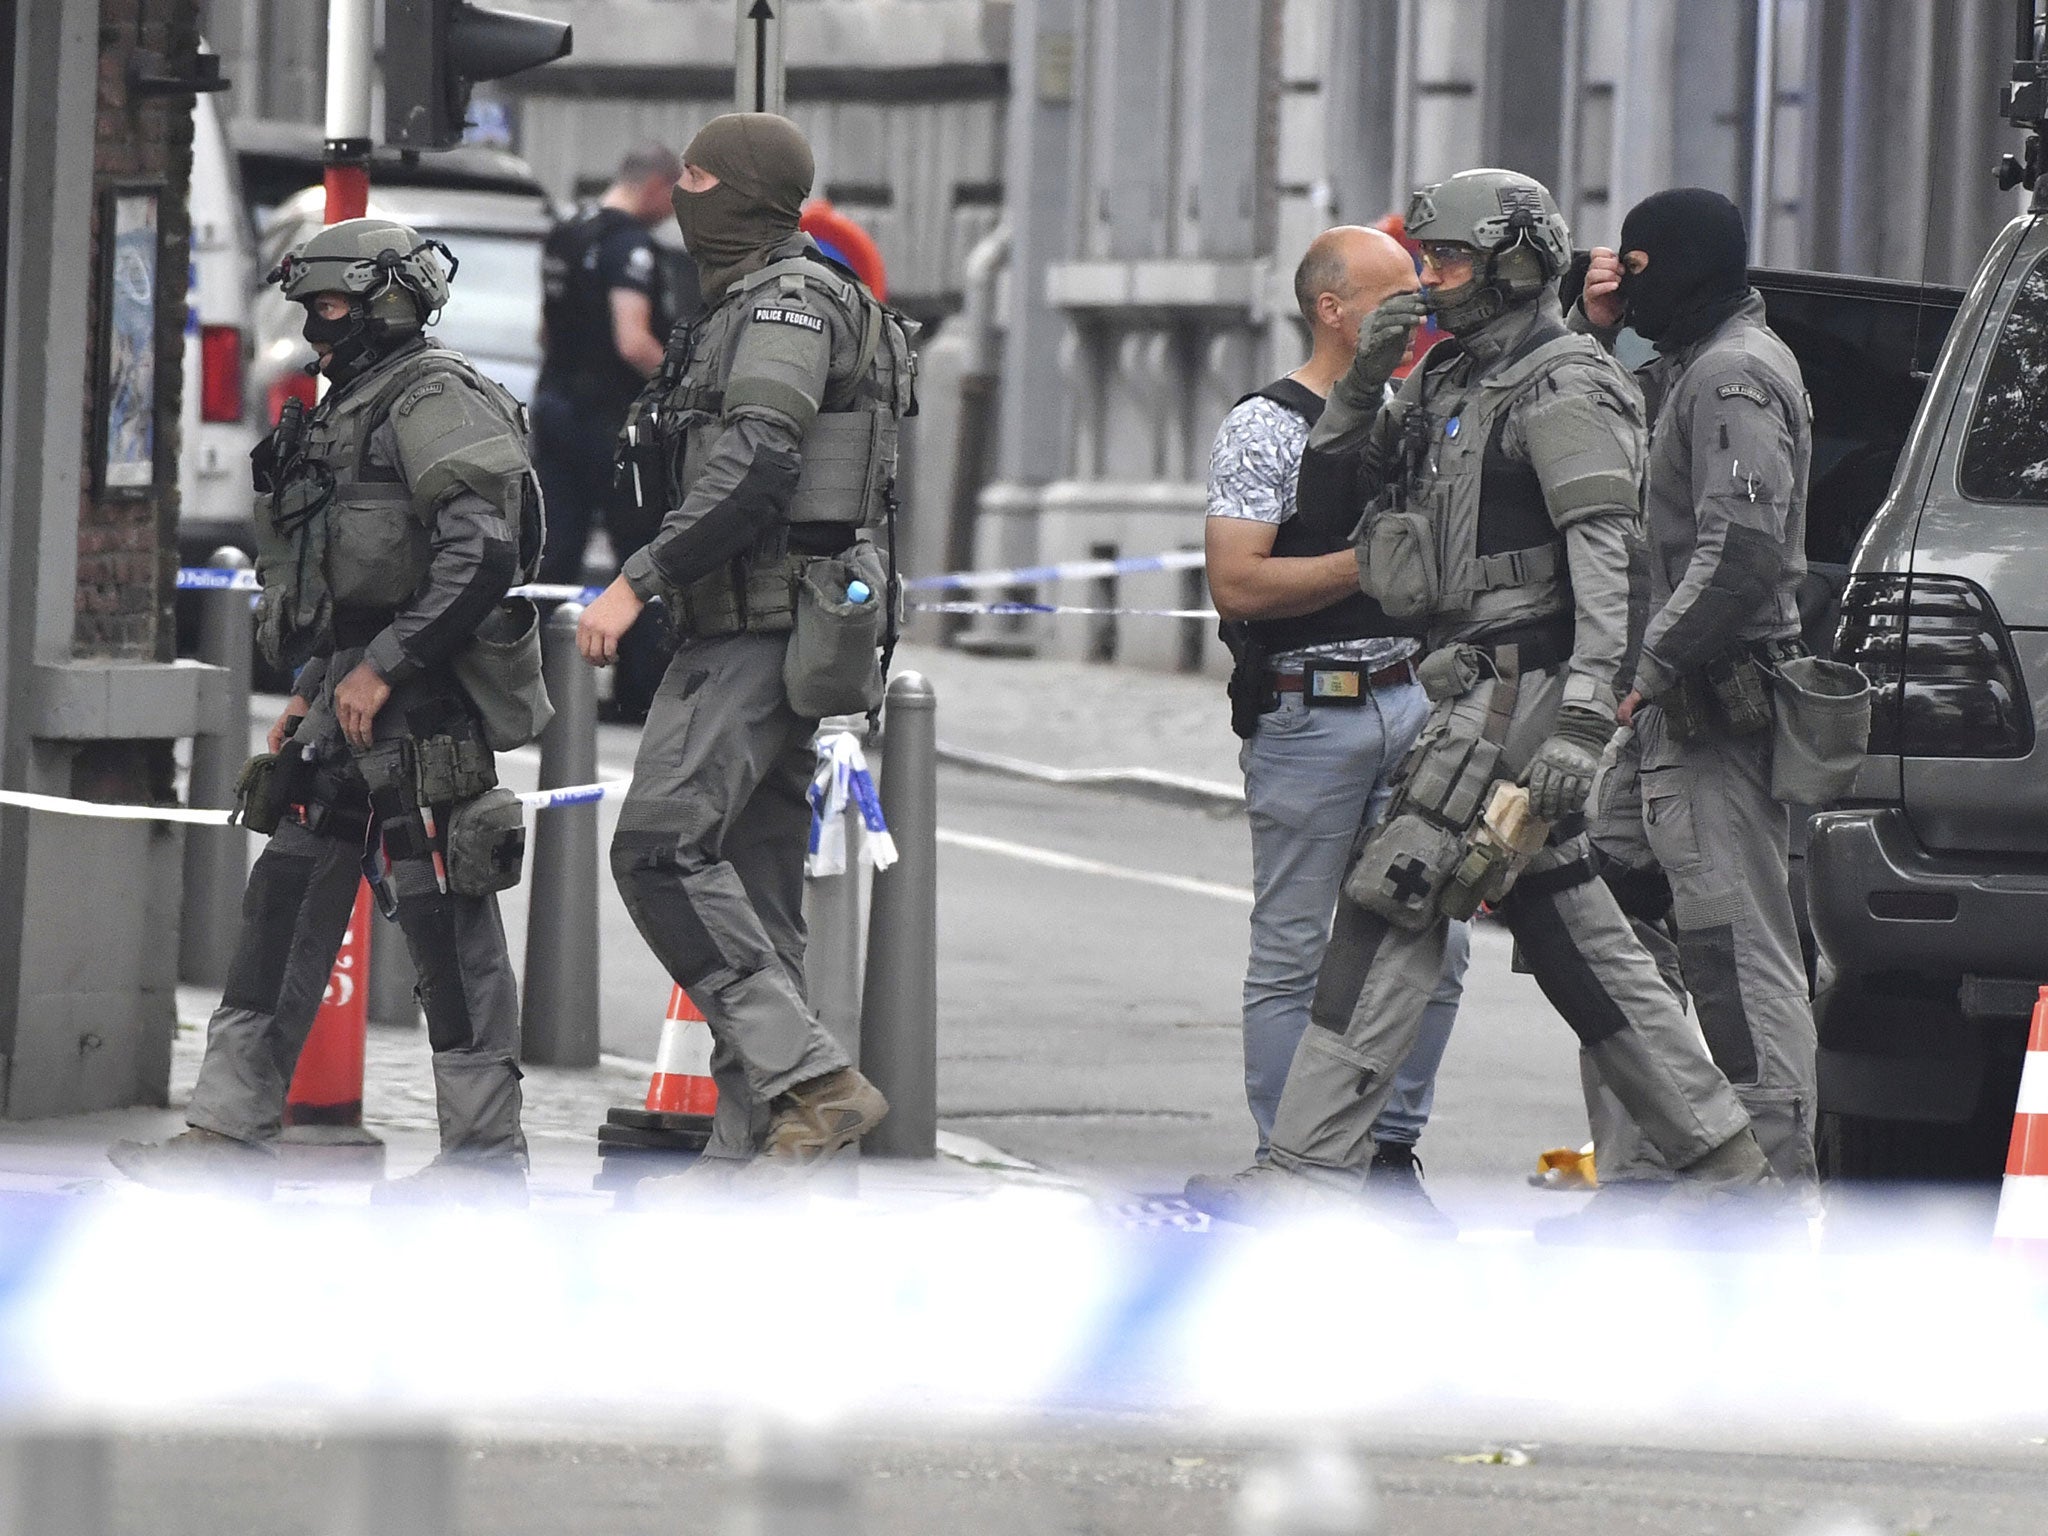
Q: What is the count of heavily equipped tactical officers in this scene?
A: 4